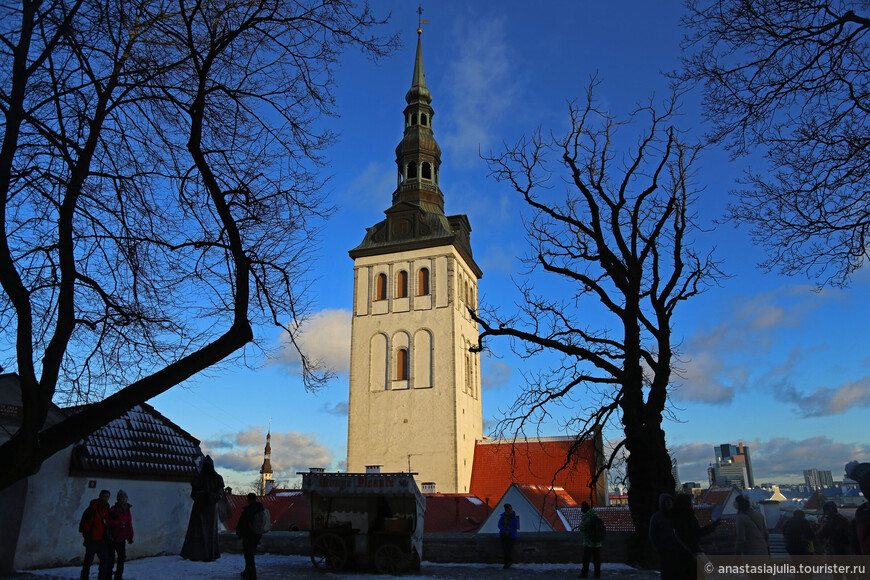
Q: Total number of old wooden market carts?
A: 1